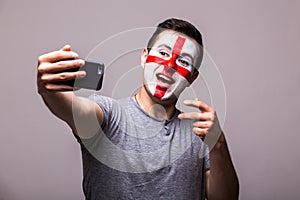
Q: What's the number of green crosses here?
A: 0